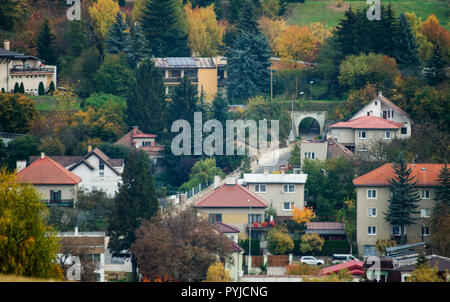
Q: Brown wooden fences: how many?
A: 2